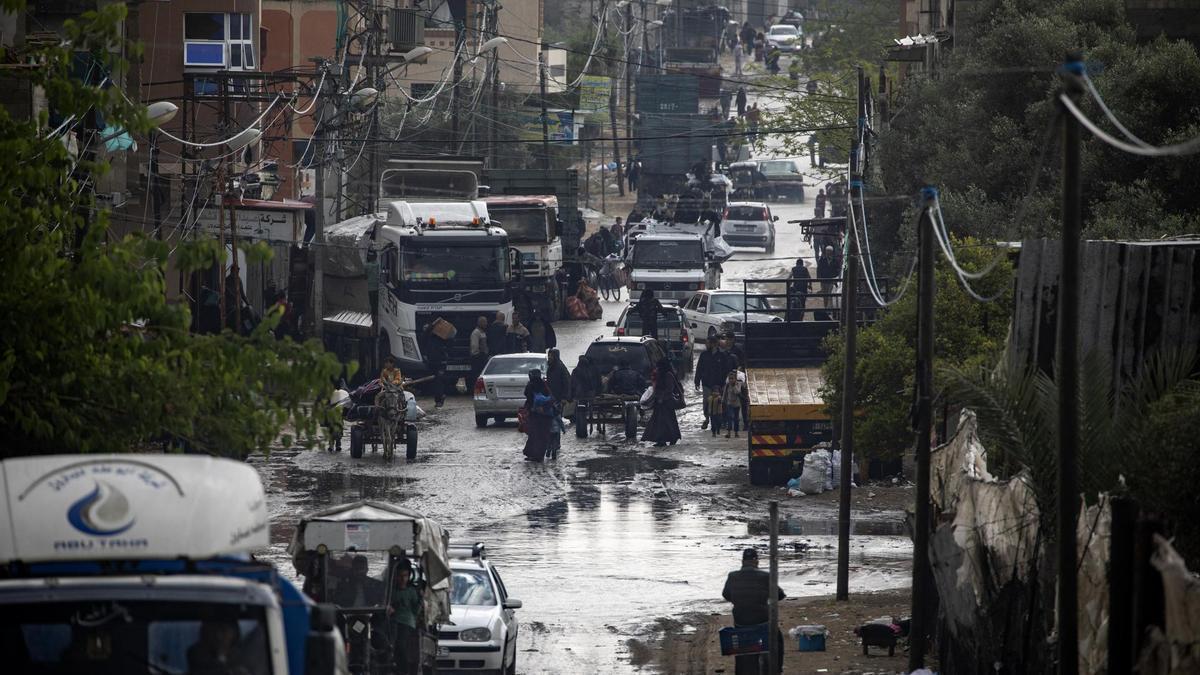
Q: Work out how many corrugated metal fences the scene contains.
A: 1